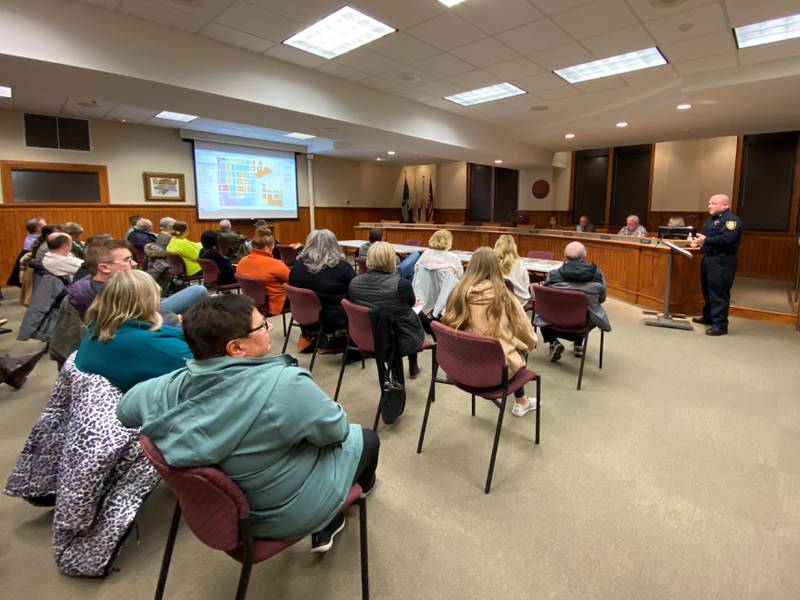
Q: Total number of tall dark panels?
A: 5